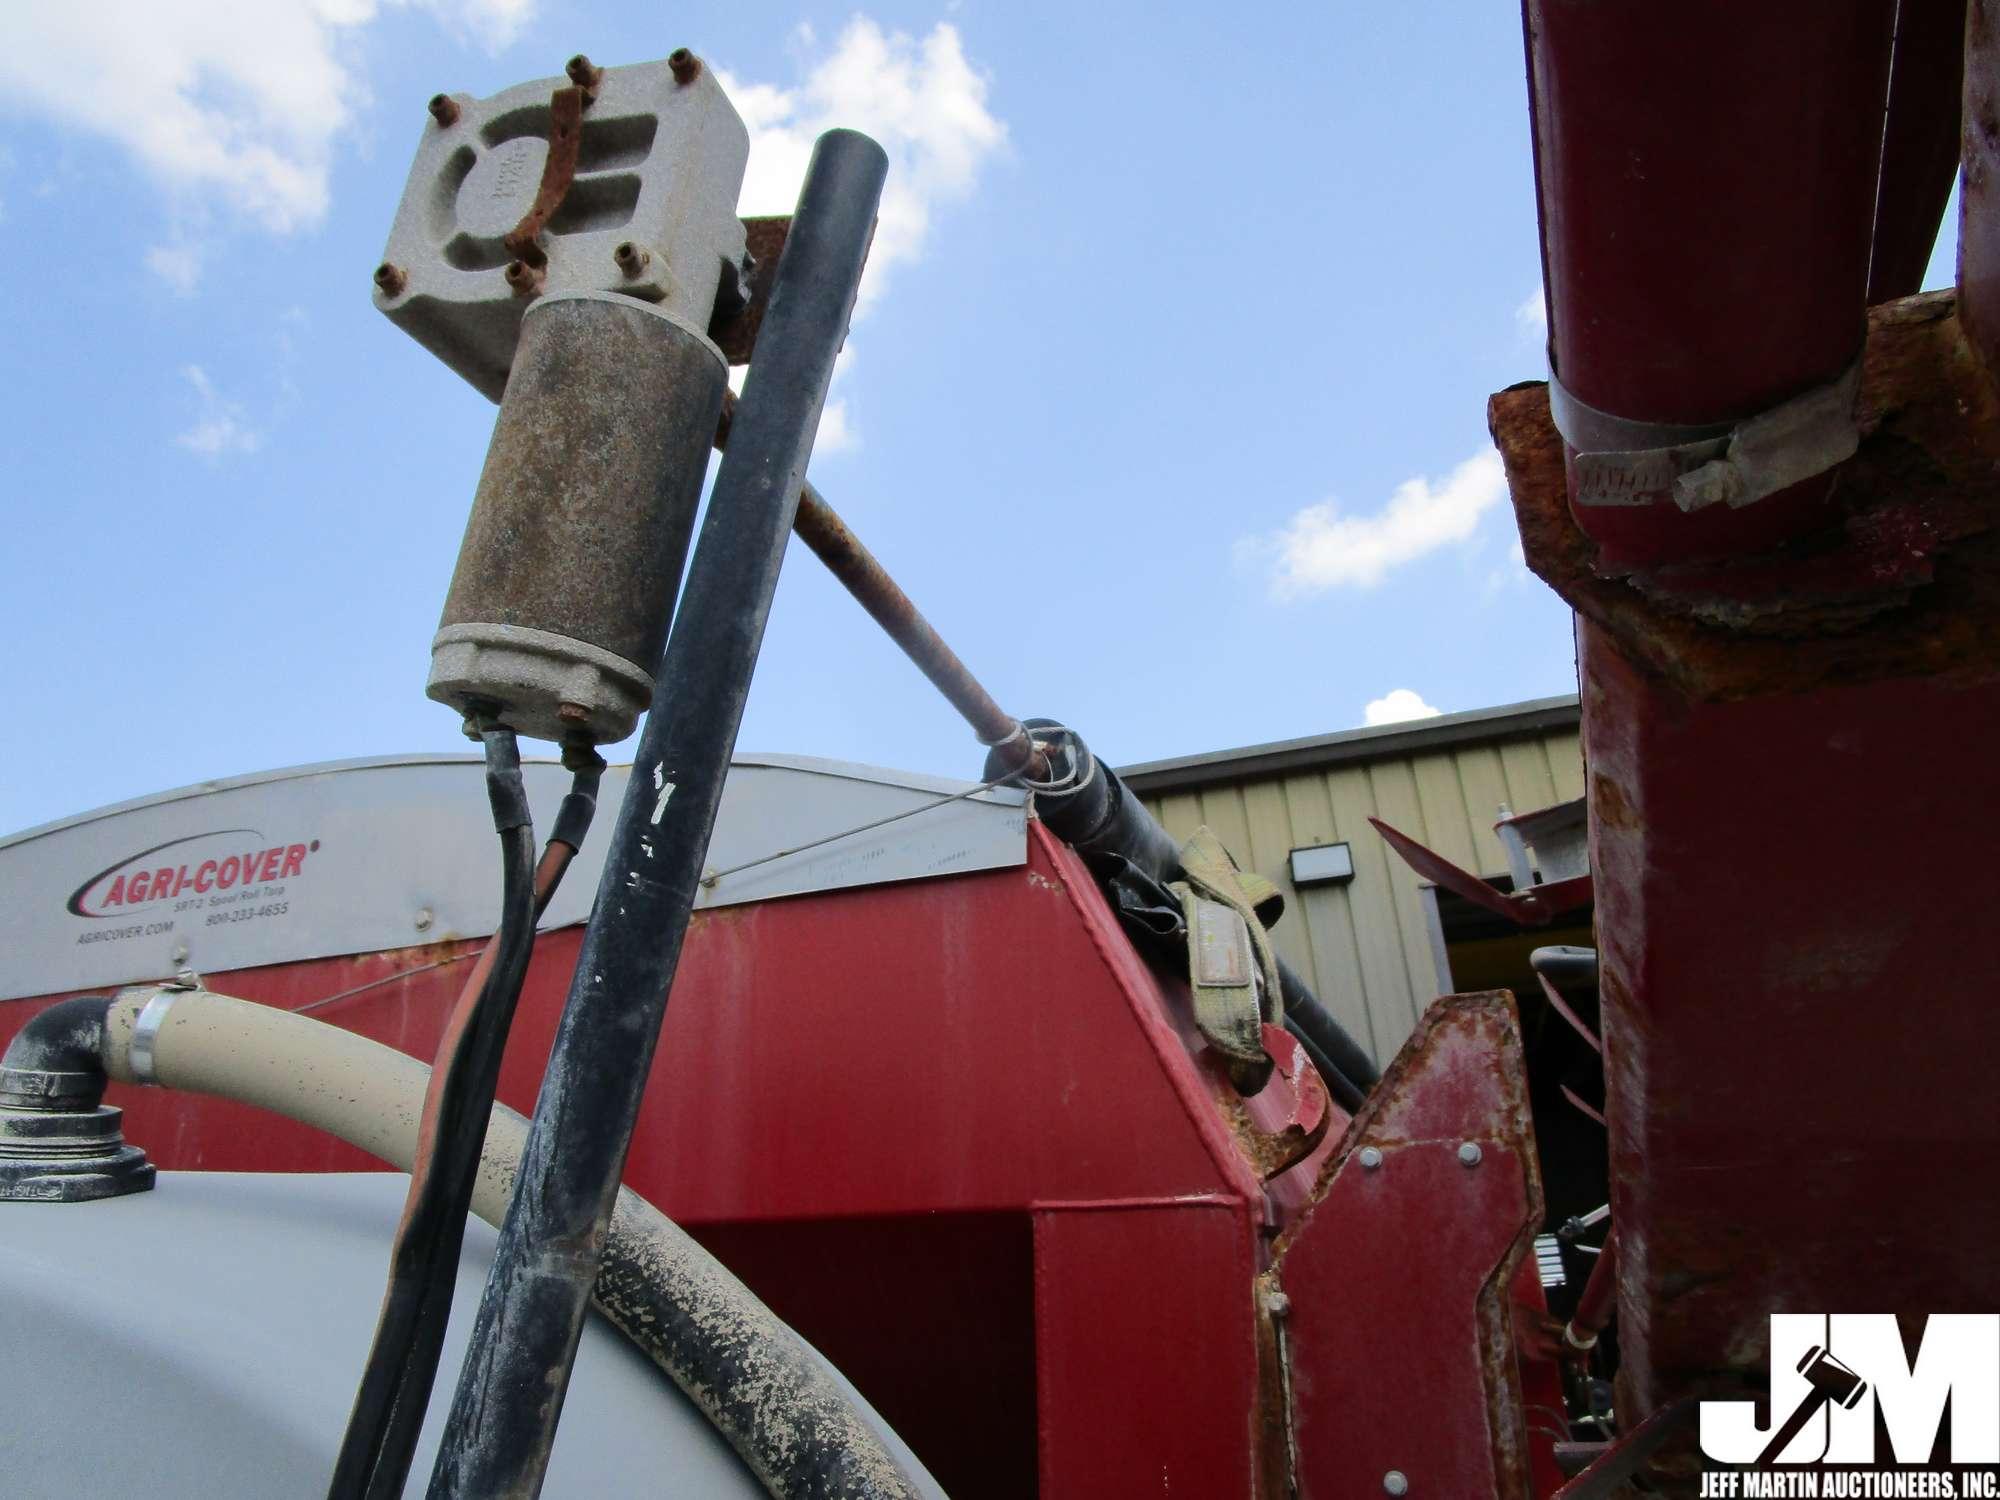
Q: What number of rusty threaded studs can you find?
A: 6